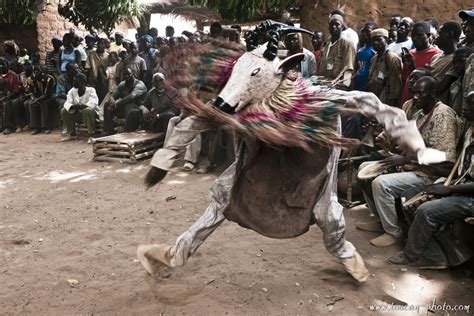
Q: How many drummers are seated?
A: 2